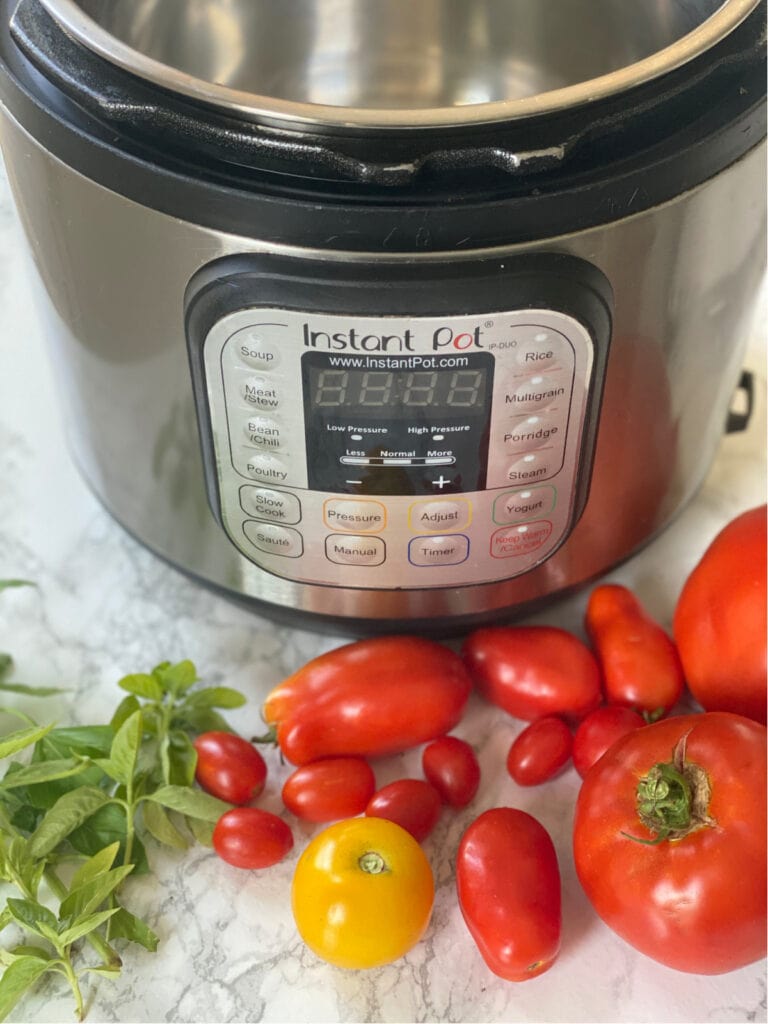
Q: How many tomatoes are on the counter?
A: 14